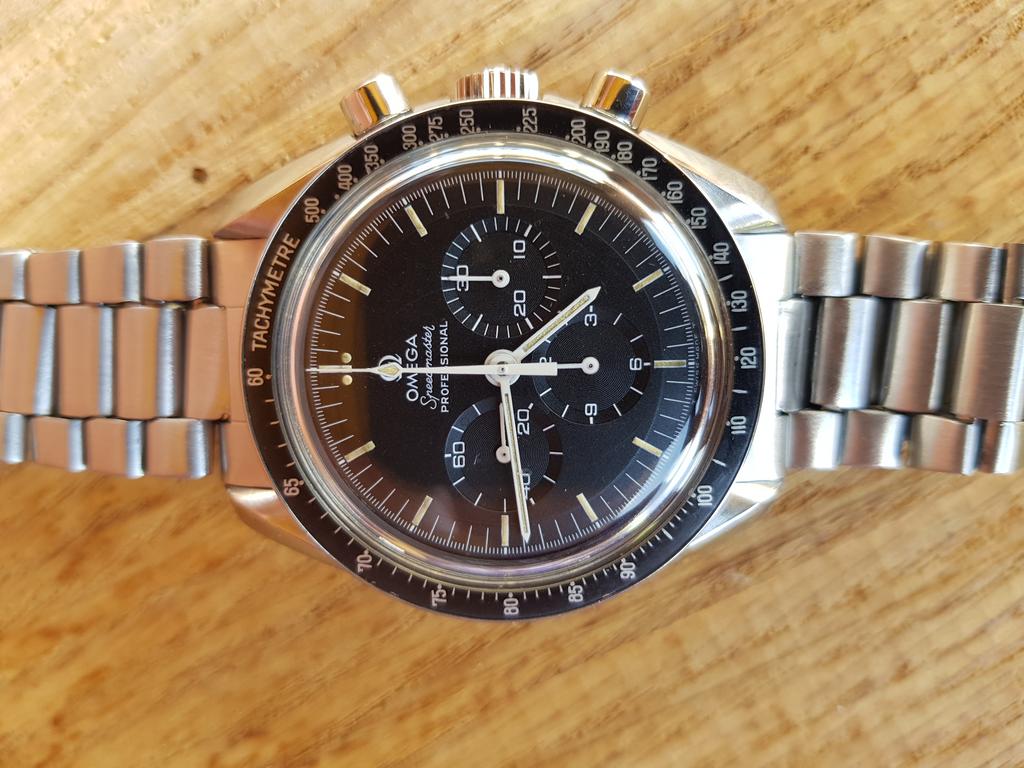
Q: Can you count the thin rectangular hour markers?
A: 12